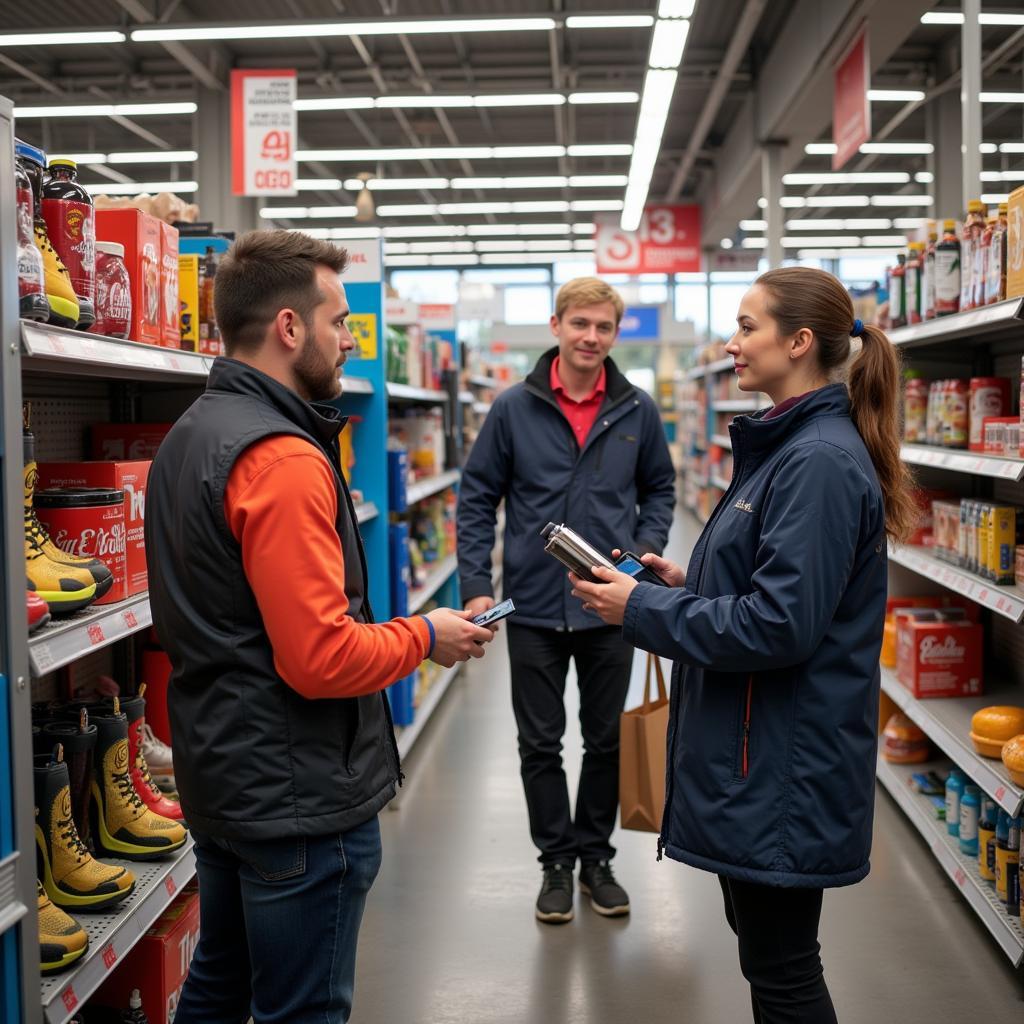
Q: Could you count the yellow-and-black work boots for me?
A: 6